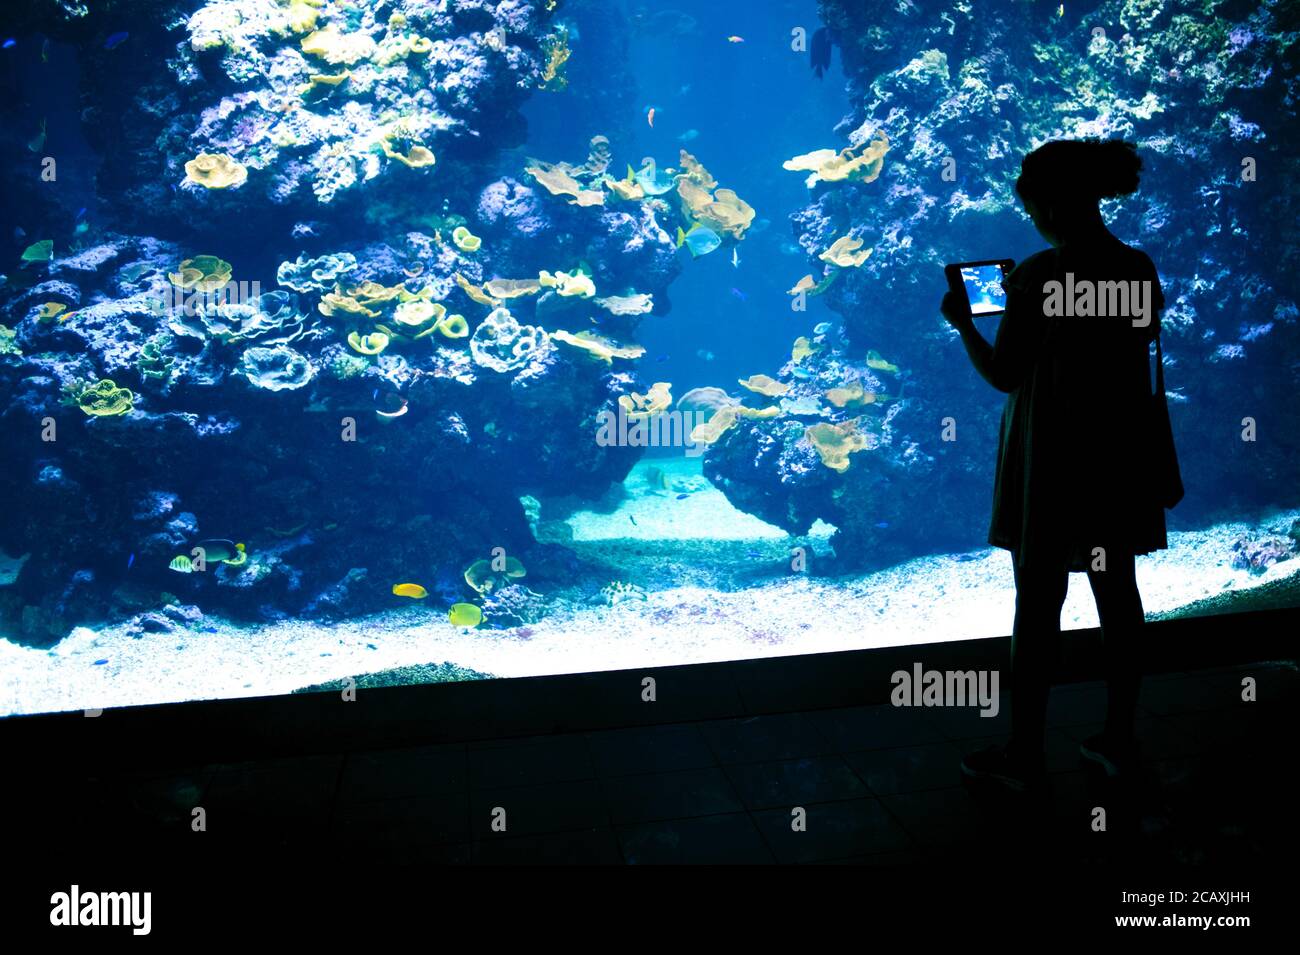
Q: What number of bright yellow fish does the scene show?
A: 2